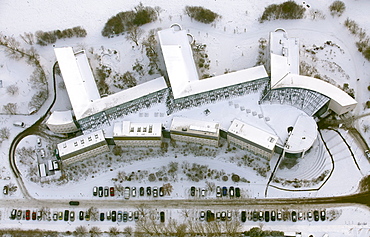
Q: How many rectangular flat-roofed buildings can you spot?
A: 4